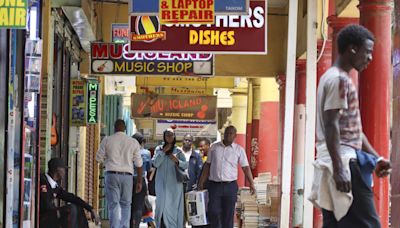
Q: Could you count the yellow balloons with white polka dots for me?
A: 0